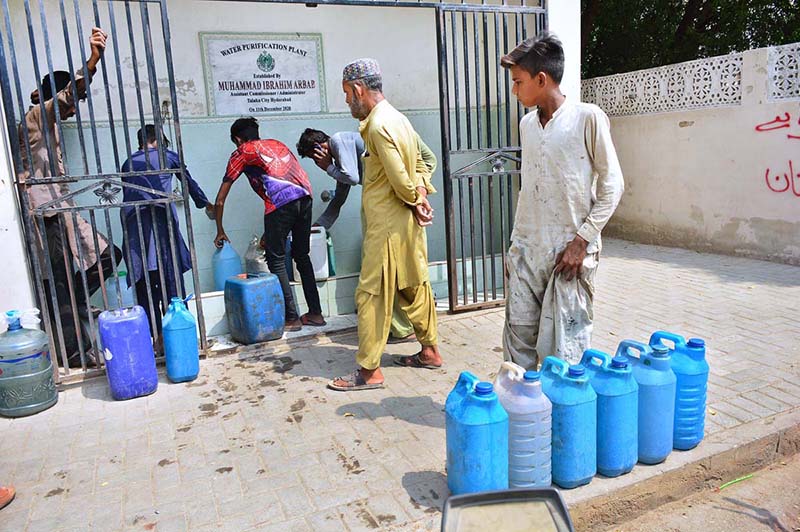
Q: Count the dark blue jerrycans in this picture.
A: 2